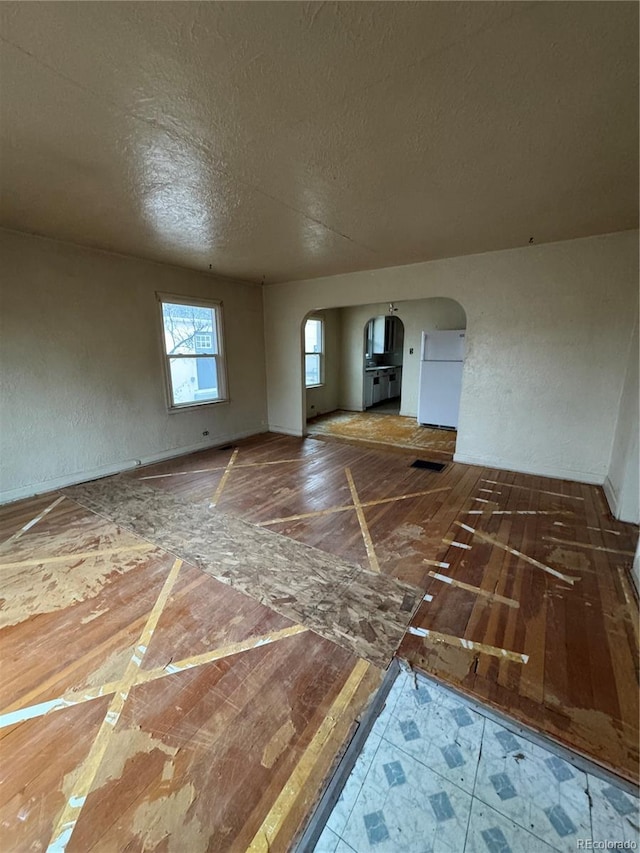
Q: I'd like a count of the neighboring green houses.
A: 0